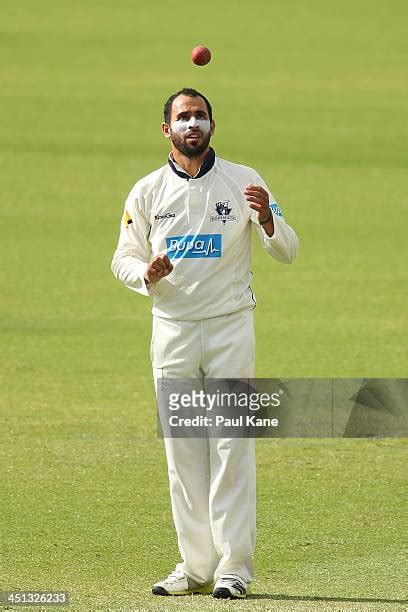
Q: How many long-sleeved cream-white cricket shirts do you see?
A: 1